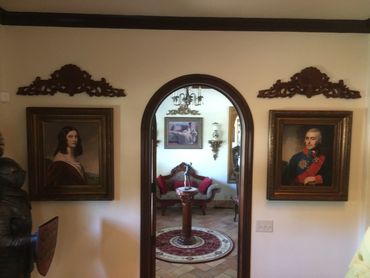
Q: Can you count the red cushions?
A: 3